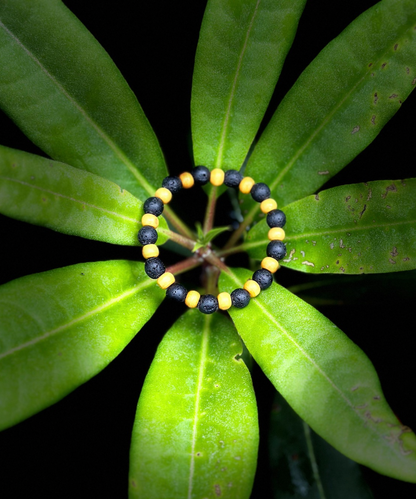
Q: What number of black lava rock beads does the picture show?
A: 13